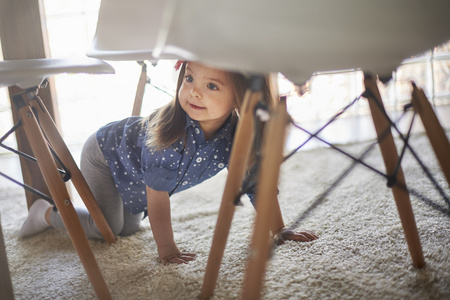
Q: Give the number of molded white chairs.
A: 3